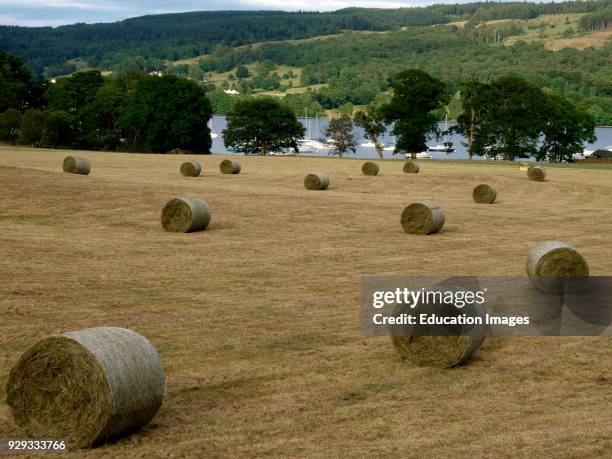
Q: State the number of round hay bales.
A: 13